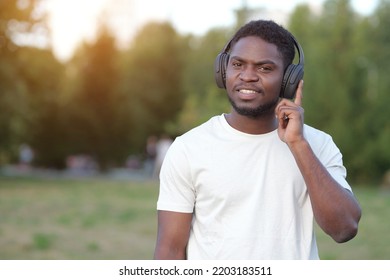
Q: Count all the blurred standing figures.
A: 2